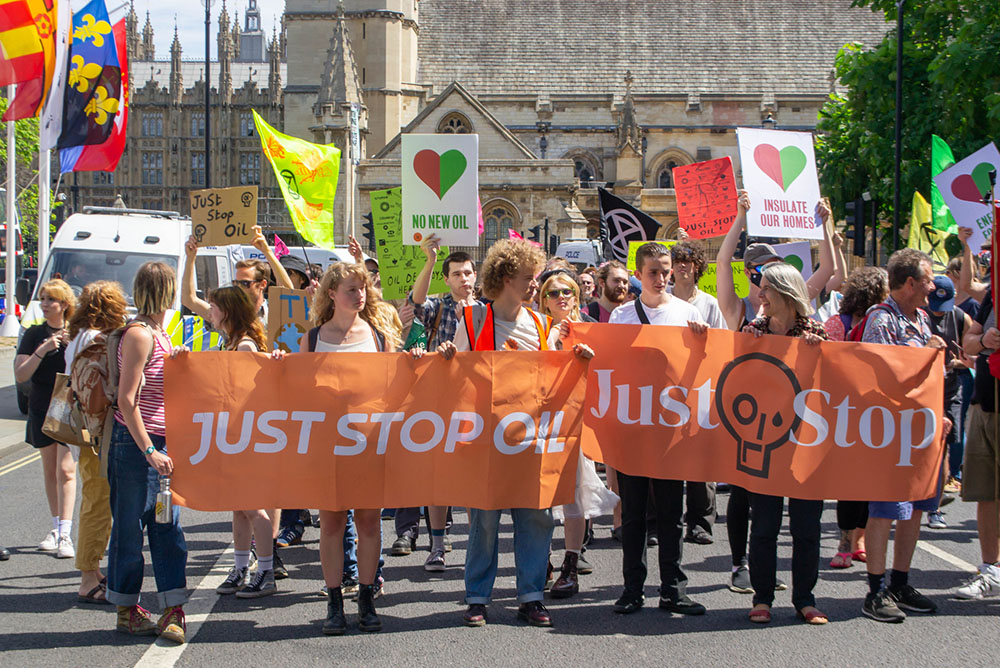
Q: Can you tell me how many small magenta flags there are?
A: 3